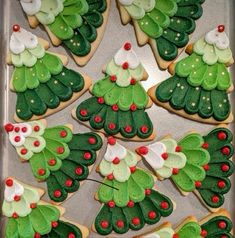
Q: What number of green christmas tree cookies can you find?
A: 10